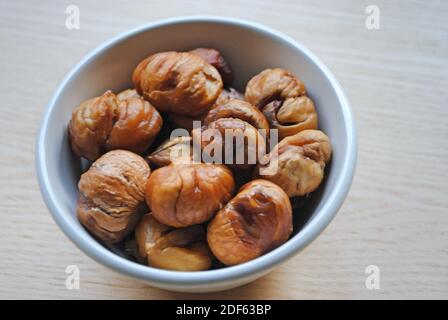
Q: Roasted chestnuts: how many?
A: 12